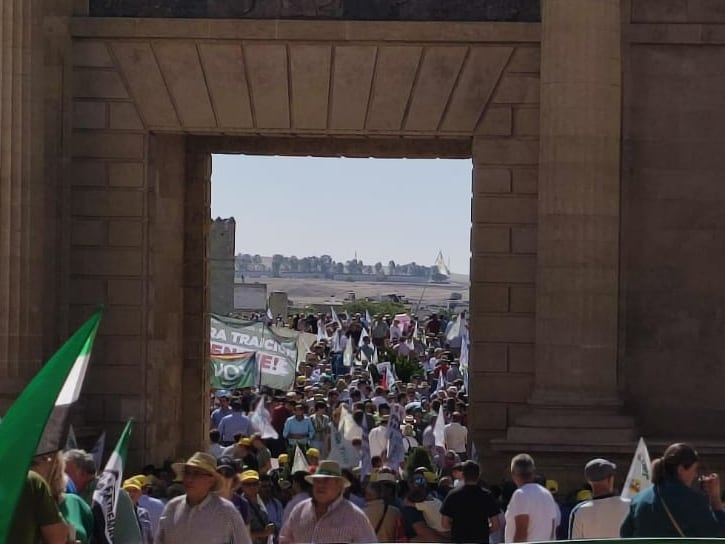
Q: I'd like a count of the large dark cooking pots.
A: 0